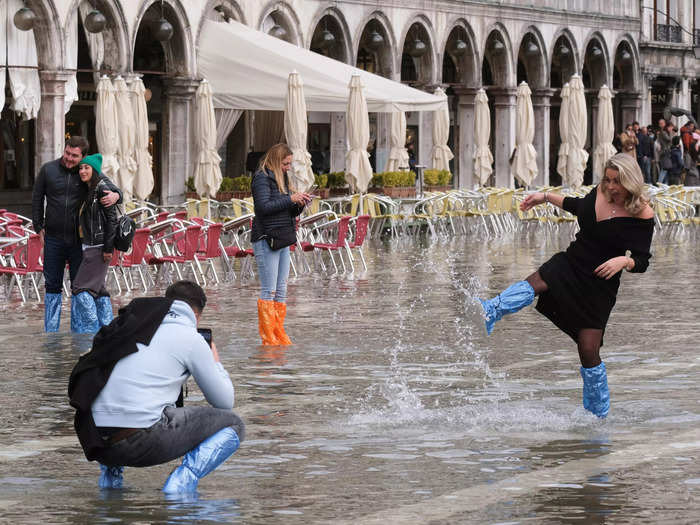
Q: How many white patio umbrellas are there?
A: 13